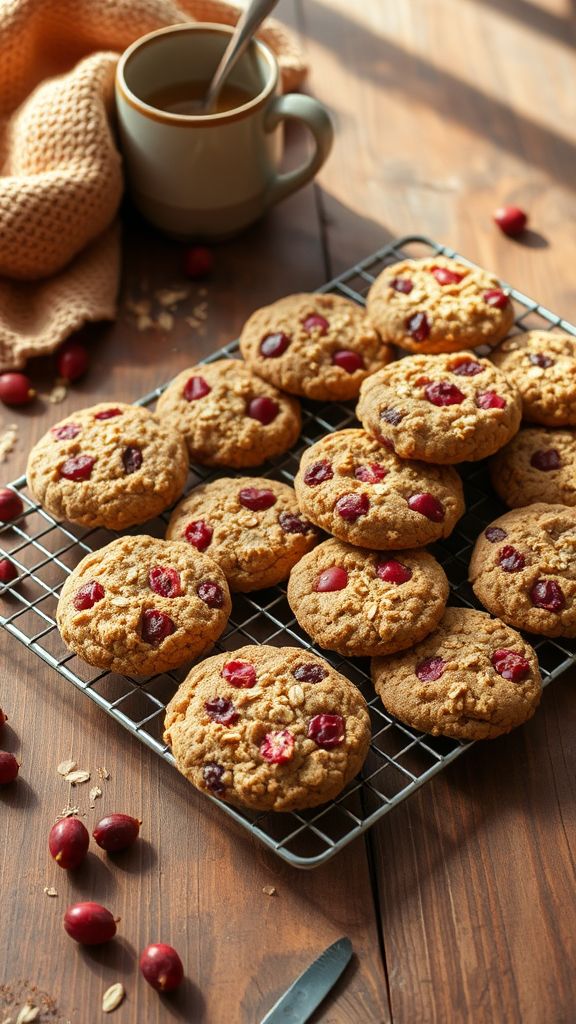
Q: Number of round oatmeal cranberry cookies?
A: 14